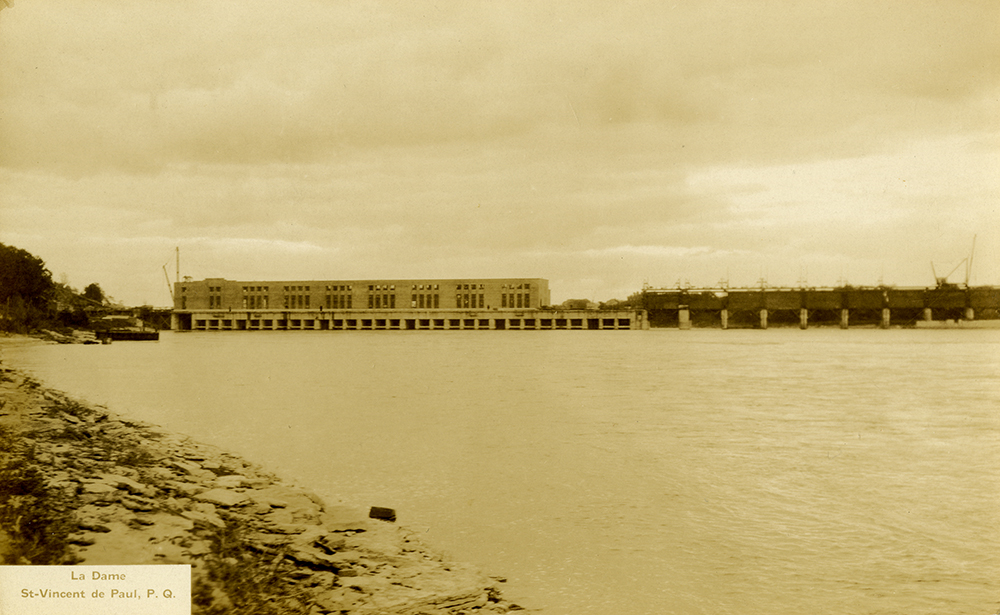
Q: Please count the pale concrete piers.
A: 8